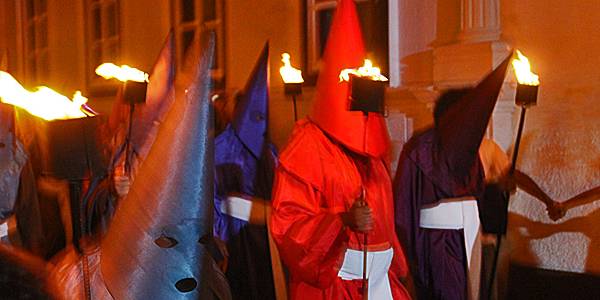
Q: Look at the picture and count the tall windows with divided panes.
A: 4